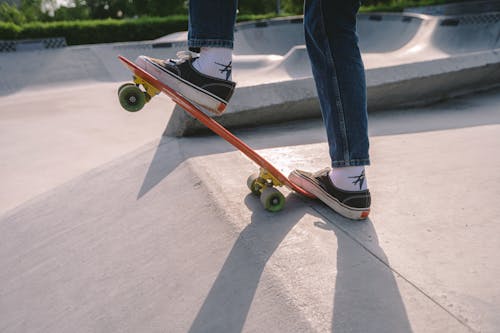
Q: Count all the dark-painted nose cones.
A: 0